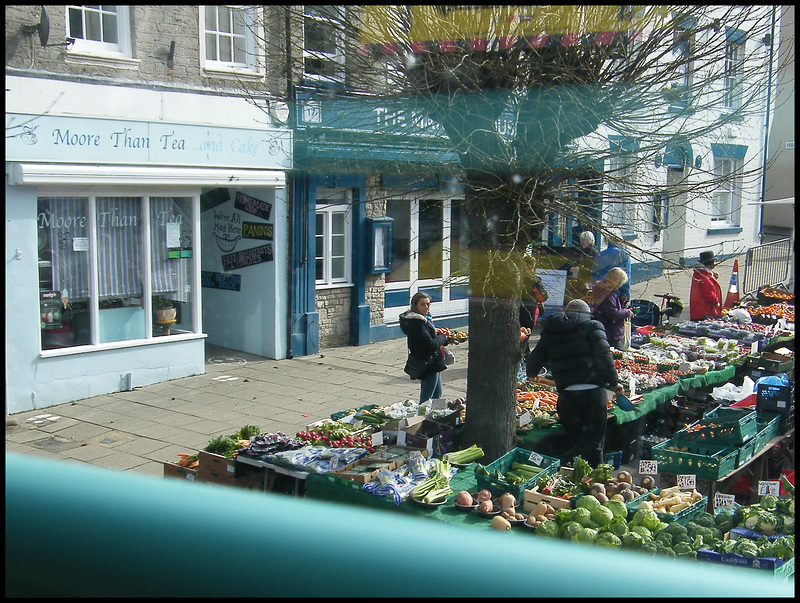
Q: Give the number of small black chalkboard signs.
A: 5